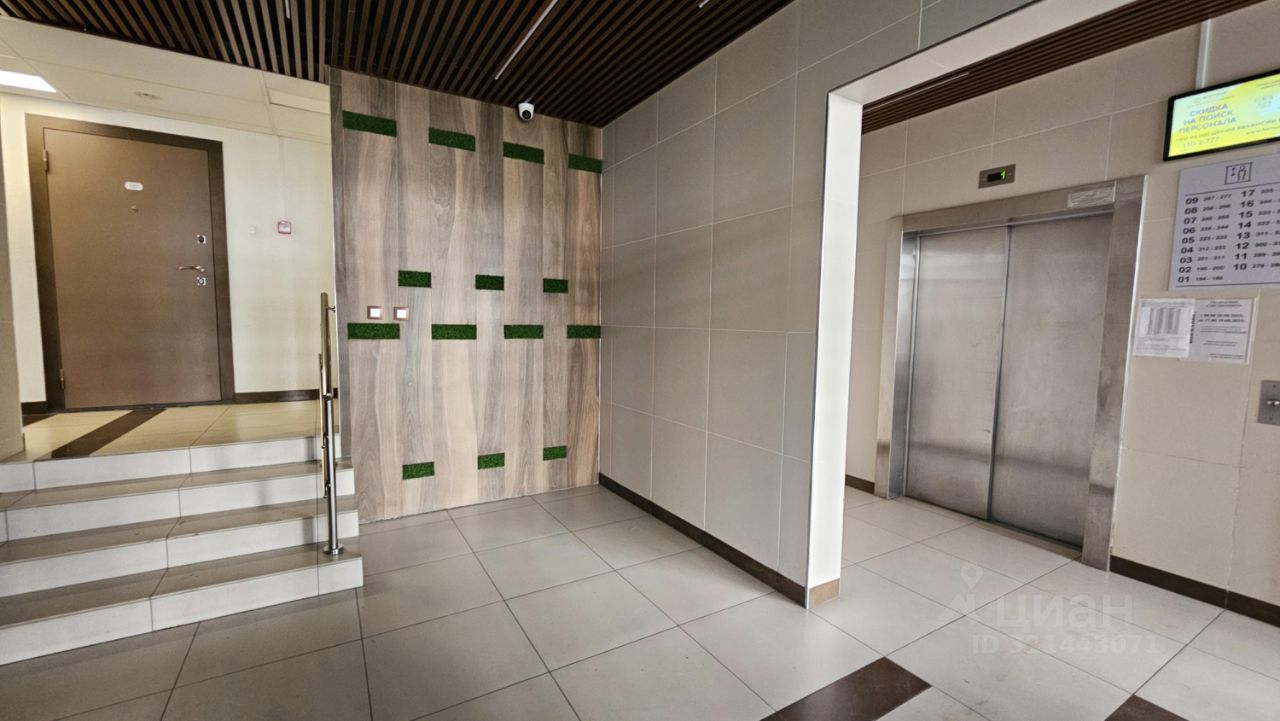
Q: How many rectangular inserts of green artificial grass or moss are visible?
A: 14